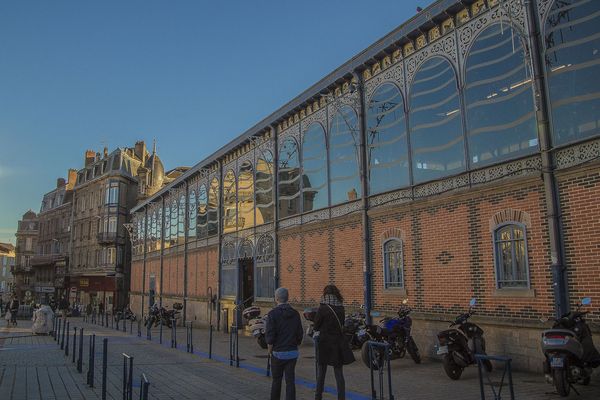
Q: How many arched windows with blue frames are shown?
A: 2